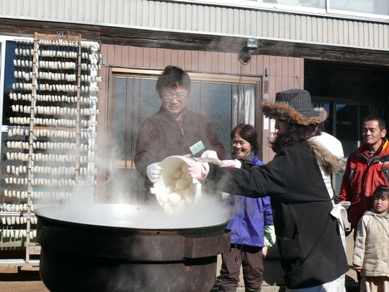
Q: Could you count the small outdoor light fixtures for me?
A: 1